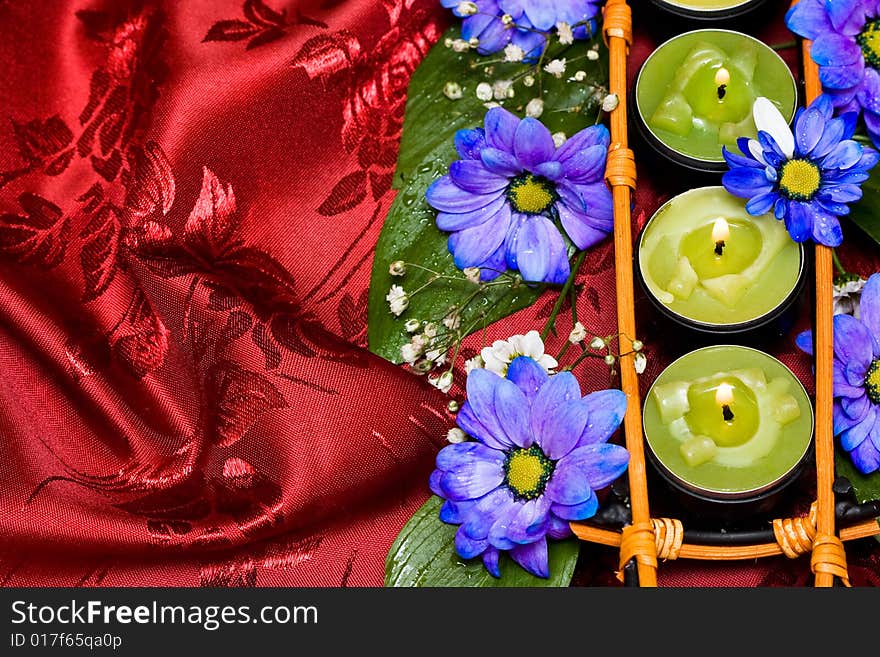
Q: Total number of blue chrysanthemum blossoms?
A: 6